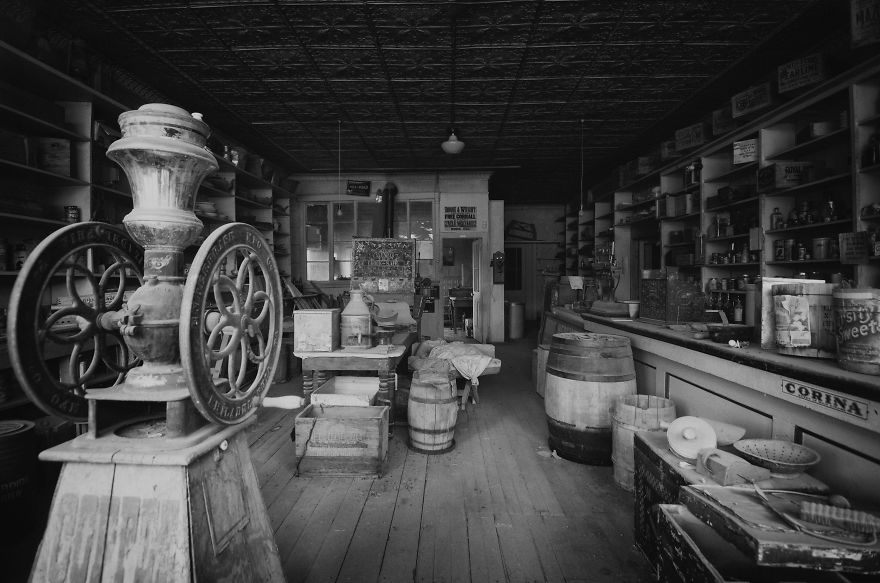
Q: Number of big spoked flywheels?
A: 2